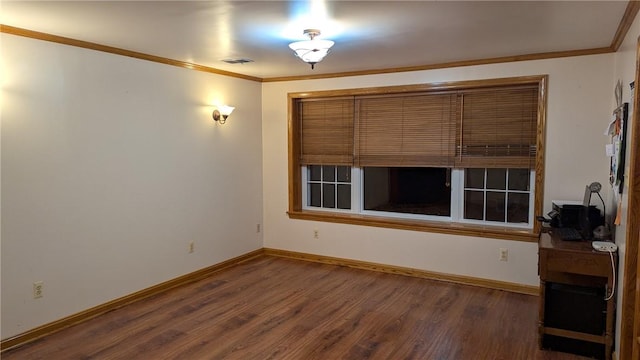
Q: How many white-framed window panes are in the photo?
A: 13